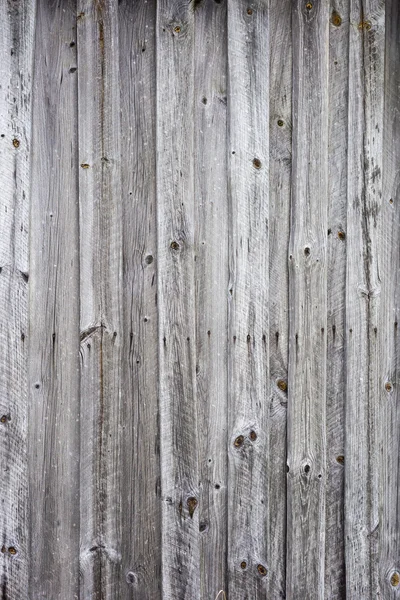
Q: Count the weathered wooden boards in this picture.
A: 12